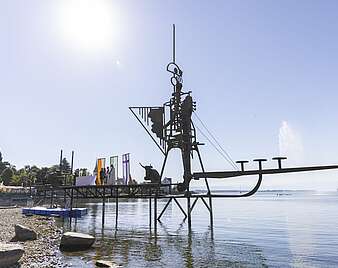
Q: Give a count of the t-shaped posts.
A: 3